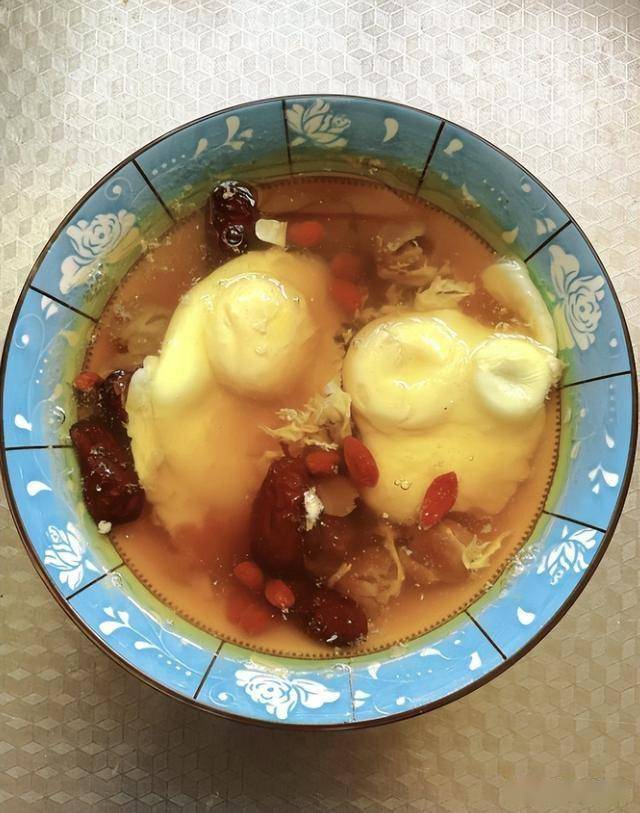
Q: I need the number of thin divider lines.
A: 12